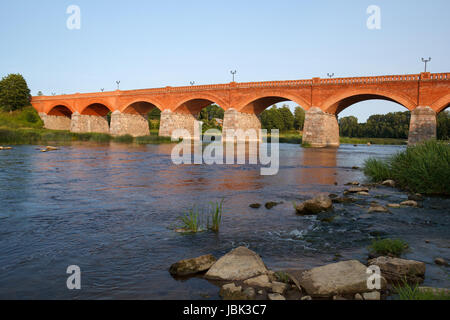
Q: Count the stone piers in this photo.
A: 7